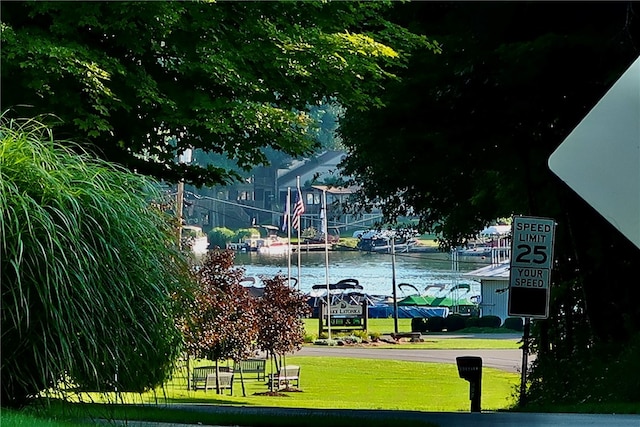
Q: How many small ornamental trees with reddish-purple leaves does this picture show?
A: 2